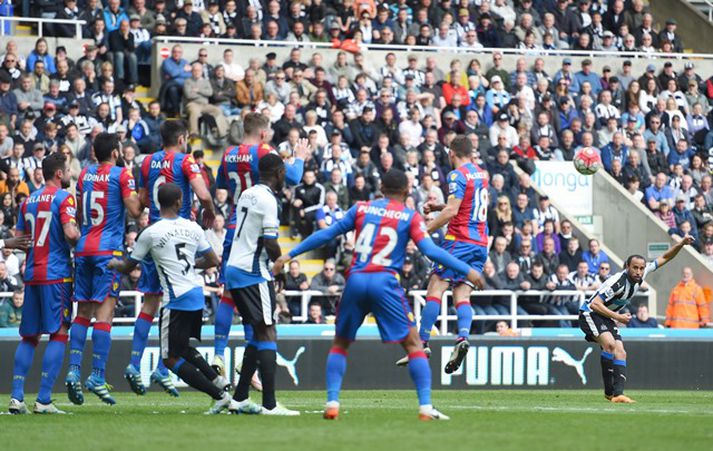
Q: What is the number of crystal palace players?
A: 6